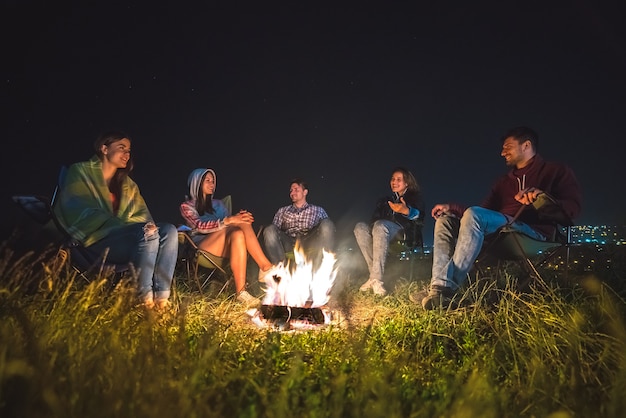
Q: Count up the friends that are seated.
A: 5